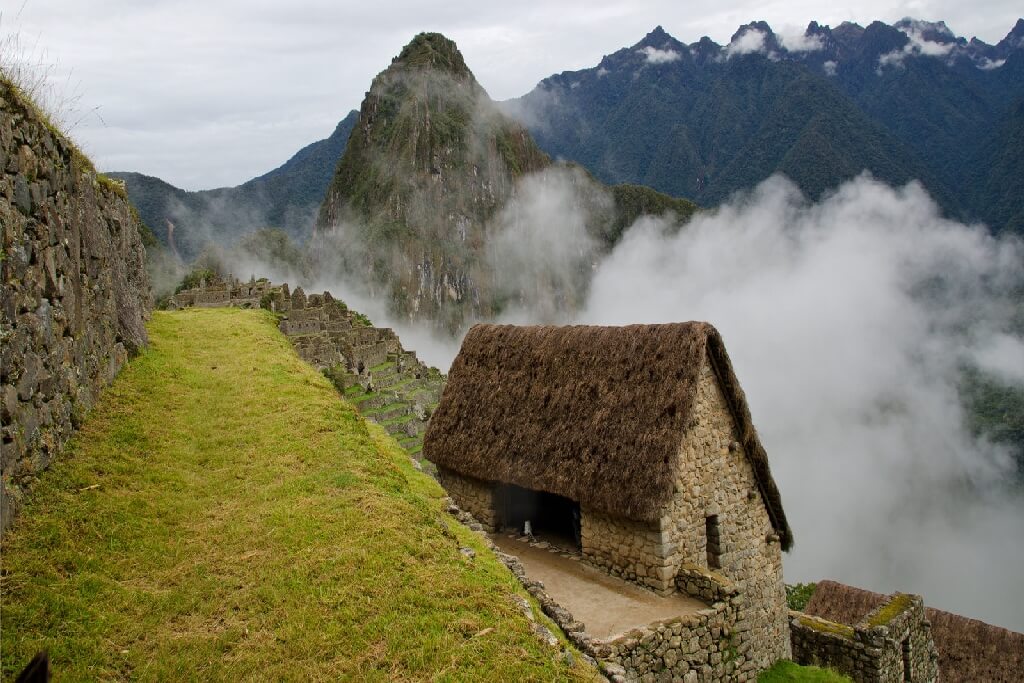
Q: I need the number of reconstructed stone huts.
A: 2